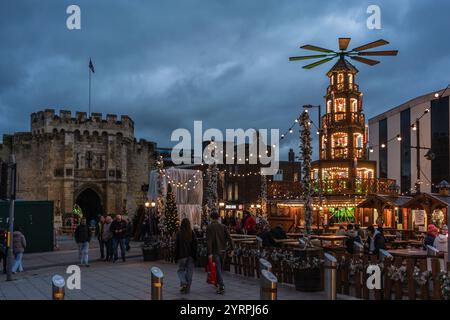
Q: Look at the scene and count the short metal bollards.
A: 5